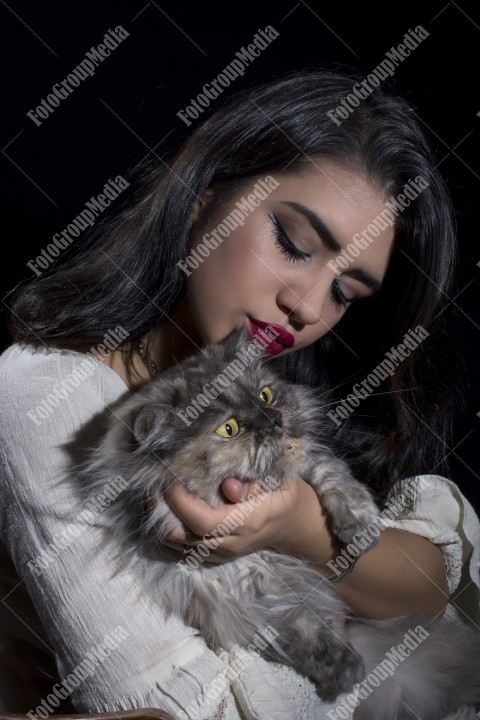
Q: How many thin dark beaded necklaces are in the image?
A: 1